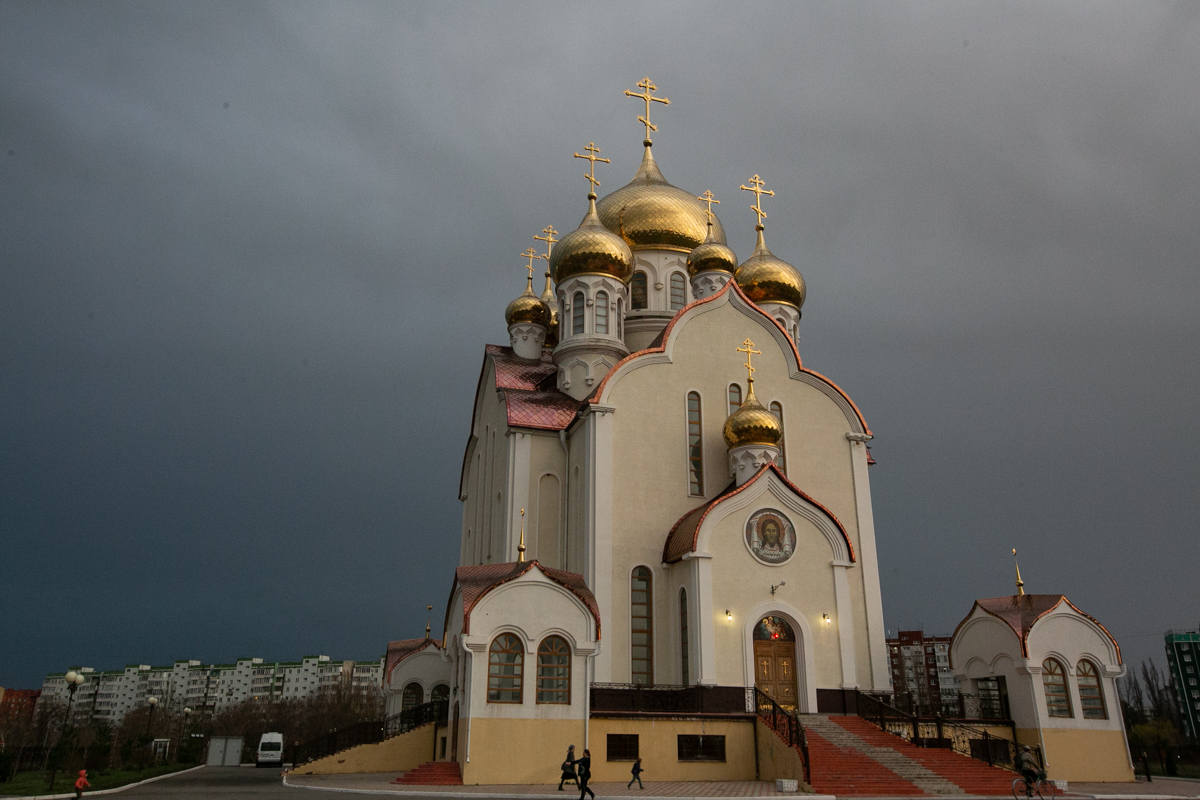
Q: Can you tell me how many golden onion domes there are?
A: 7